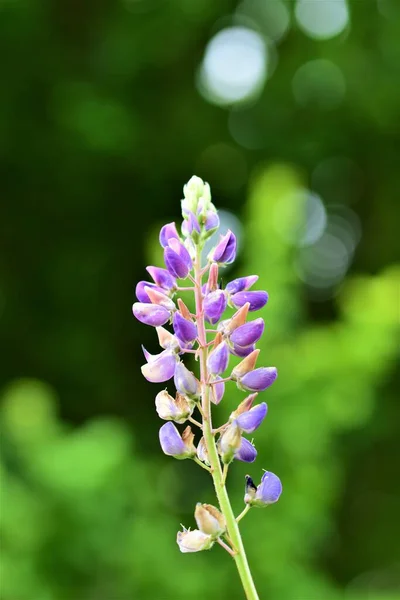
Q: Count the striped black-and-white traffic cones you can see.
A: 0